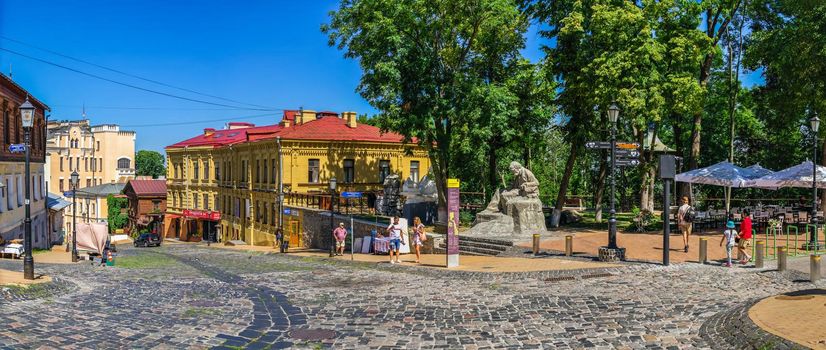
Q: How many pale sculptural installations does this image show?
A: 1